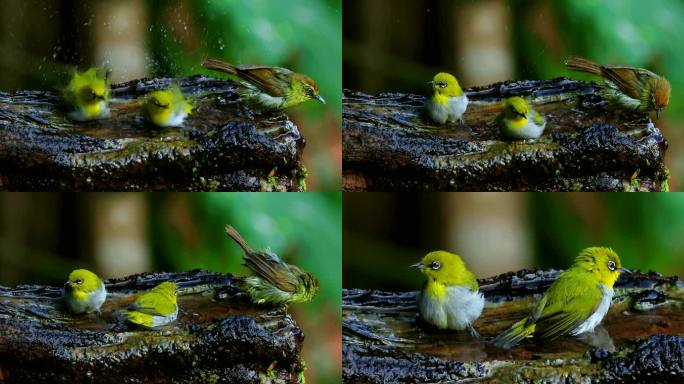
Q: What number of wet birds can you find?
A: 11